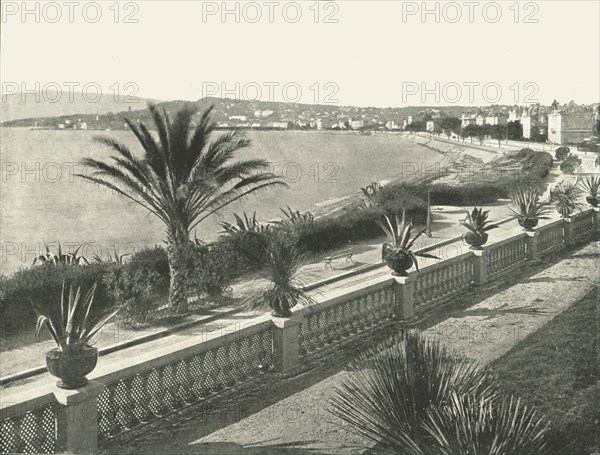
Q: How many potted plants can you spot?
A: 7